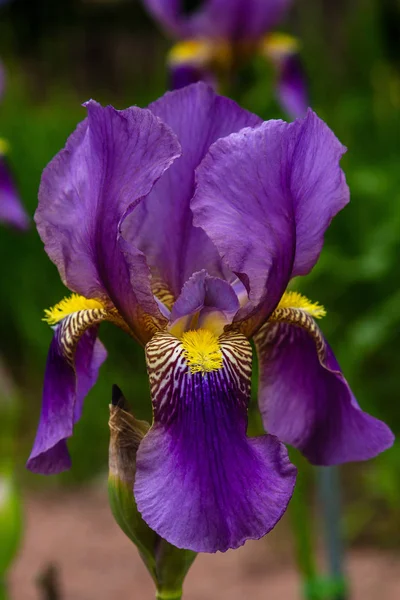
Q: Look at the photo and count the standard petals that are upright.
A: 3